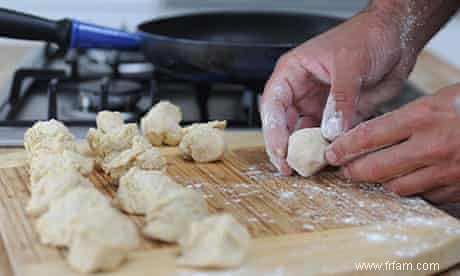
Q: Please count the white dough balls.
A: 13